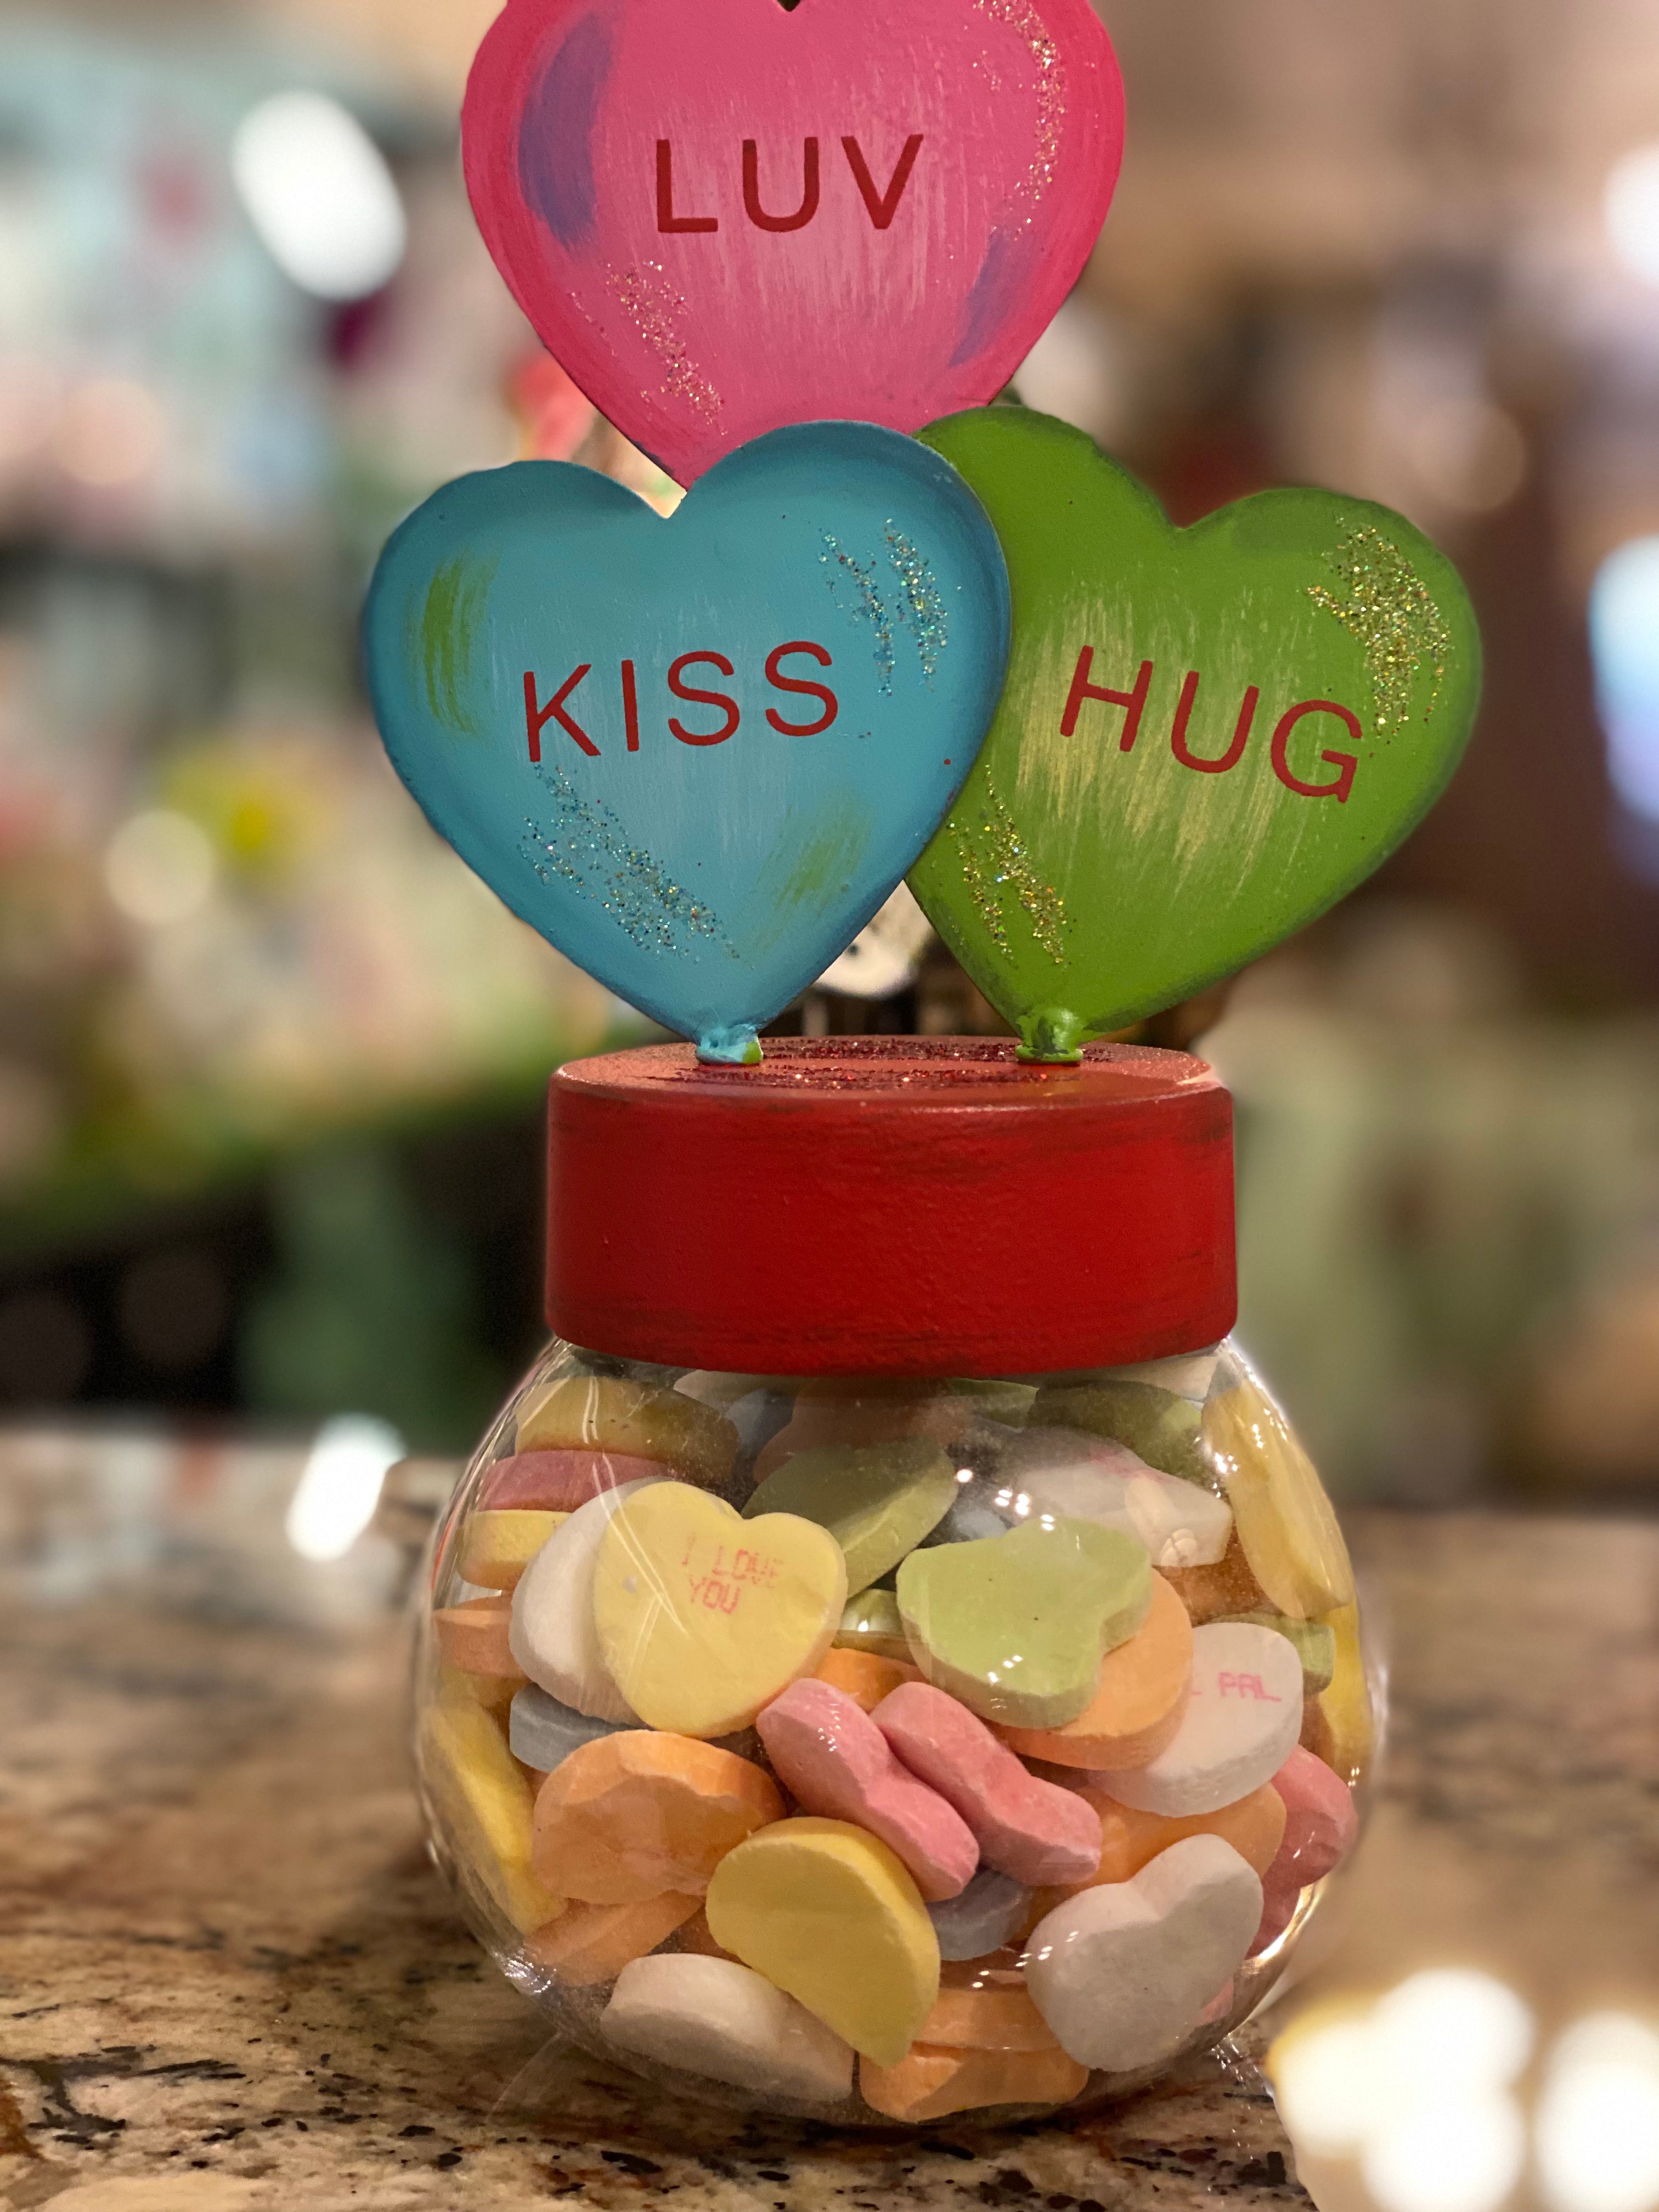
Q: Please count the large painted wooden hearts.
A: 3